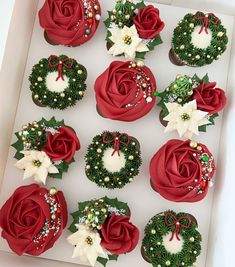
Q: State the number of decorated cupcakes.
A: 12